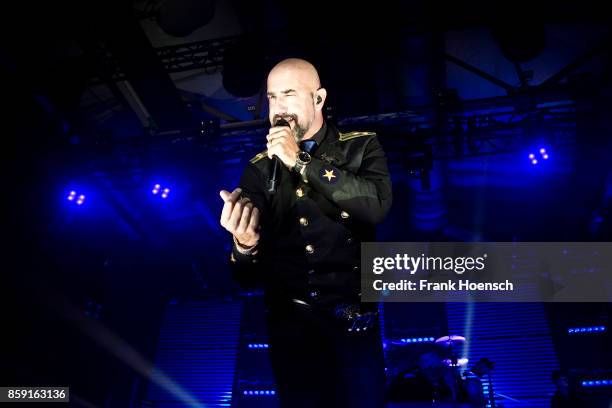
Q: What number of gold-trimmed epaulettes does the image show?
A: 2